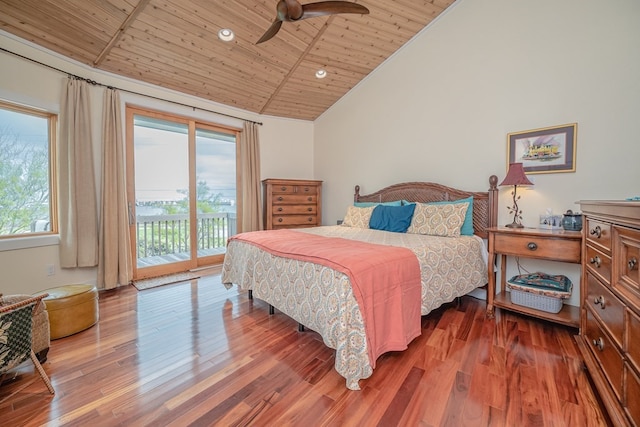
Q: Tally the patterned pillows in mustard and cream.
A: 2